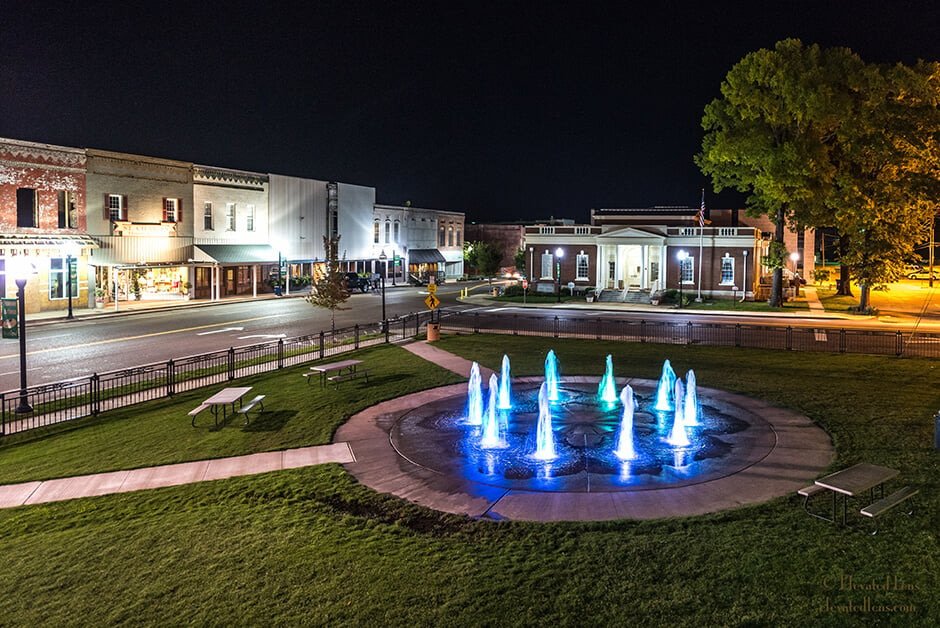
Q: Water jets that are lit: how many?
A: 10